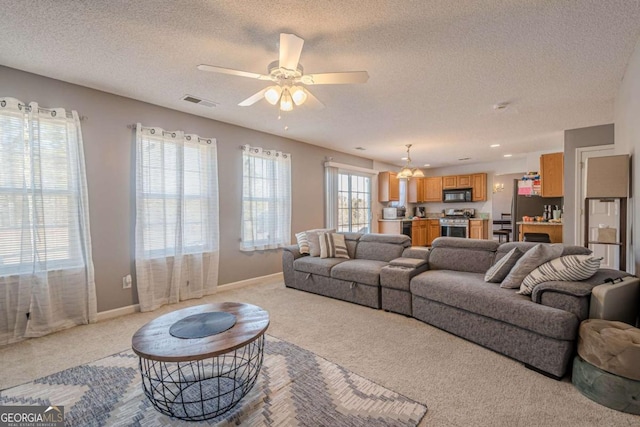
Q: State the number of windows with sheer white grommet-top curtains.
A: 3